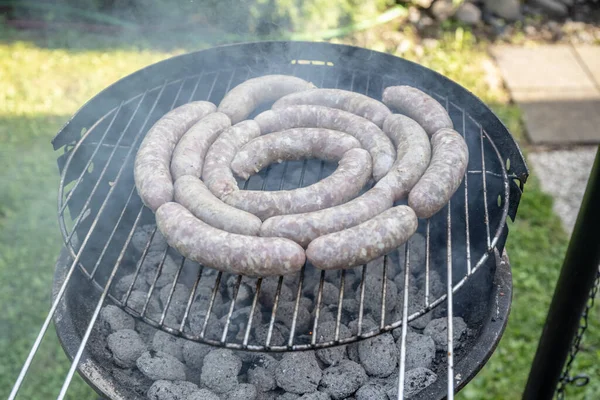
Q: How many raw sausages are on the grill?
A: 15